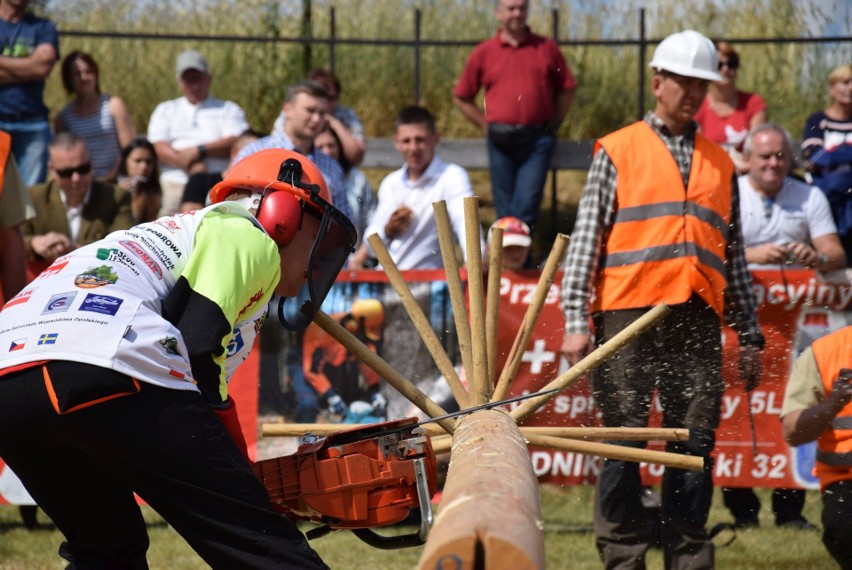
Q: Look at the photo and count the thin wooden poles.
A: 11